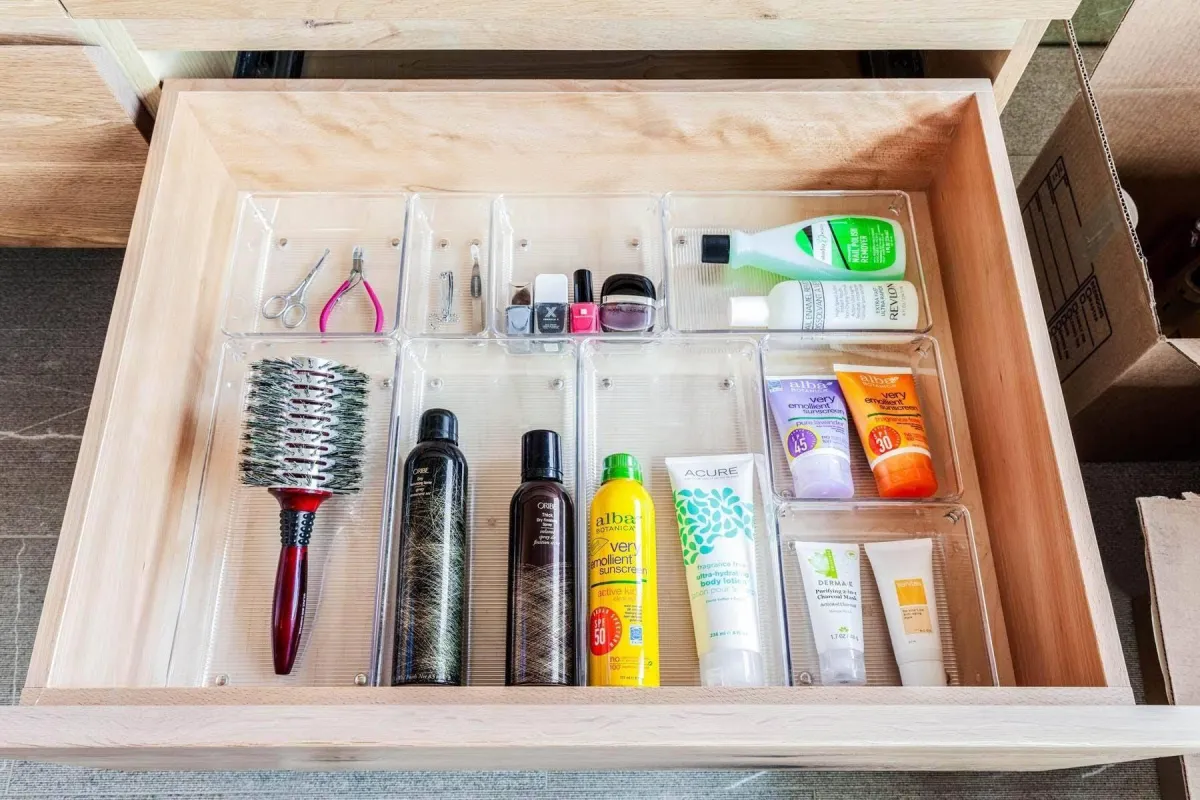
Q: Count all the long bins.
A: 3